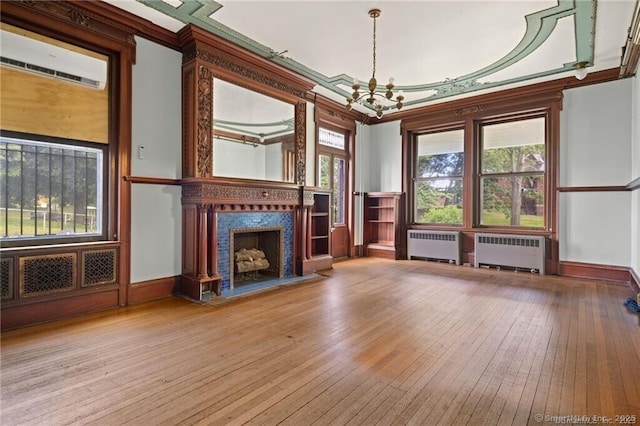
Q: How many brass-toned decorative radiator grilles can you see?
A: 3